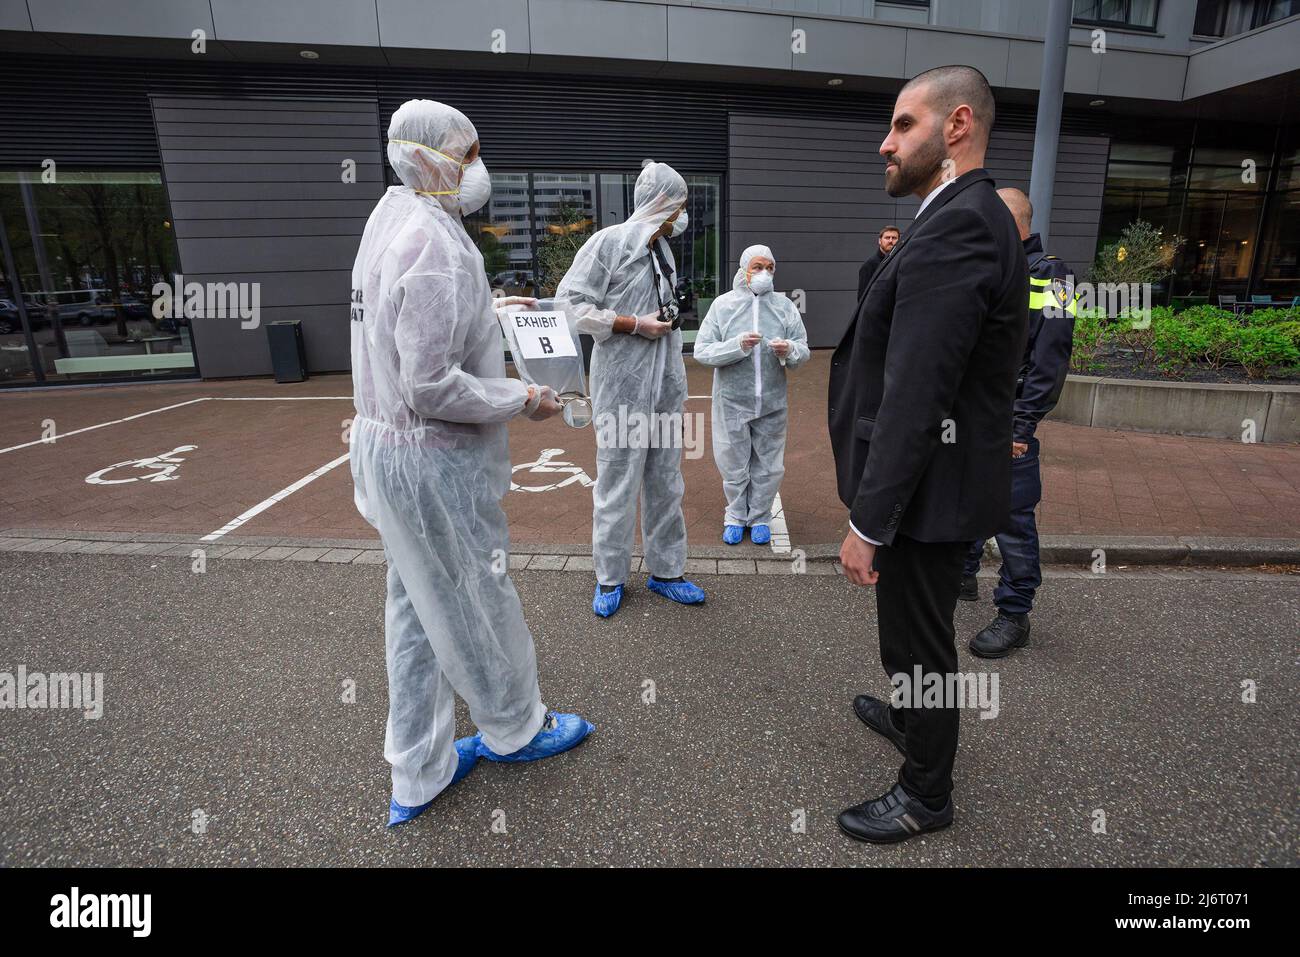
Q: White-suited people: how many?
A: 3